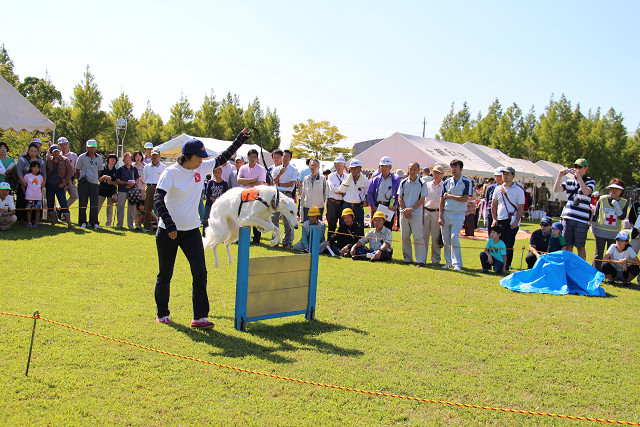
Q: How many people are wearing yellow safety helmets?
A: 3